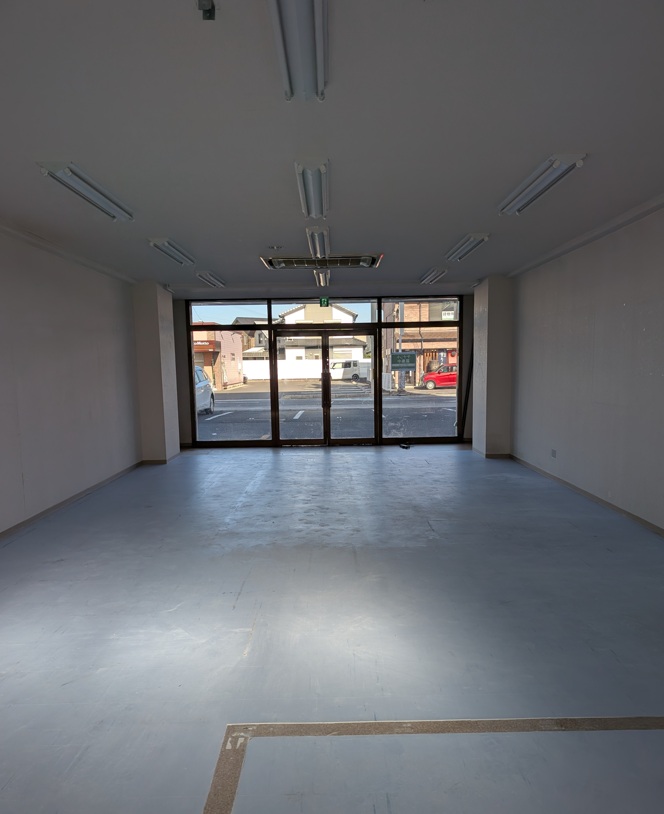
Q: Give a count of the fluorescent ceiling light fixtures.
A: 10